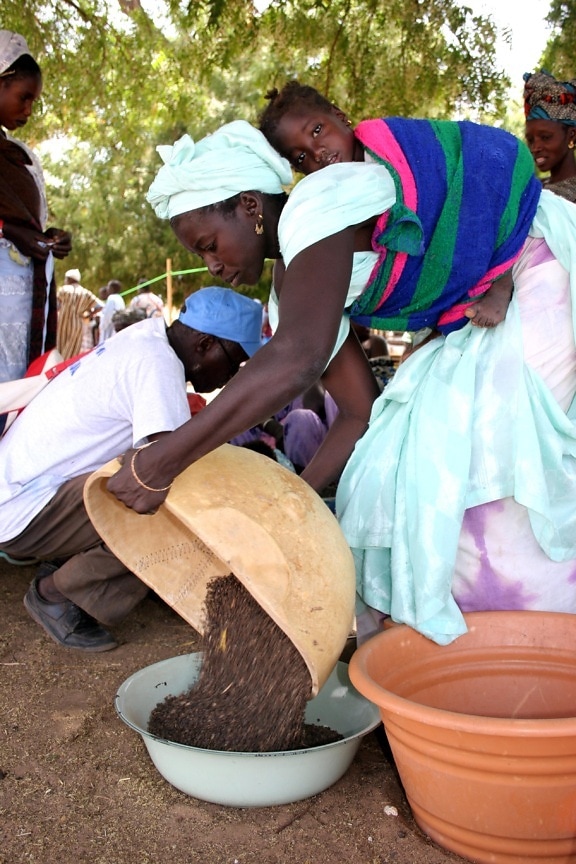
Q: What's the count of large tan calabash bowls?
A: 1